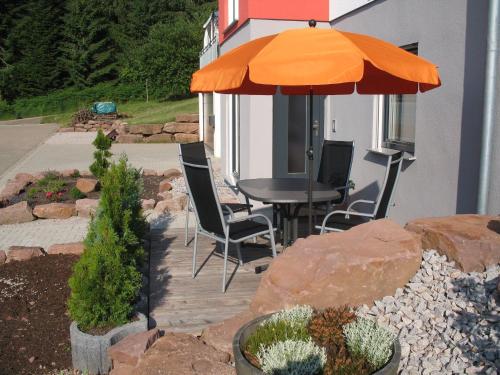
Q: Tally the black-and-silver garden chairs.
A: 4